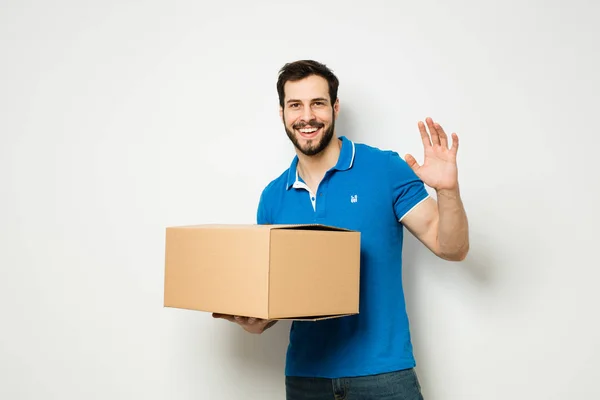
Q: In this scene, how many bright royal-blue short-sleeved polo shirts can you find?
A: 1